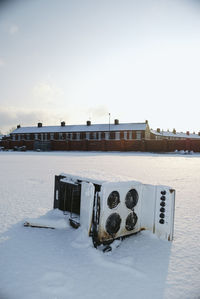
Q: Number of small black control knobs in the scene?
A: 6